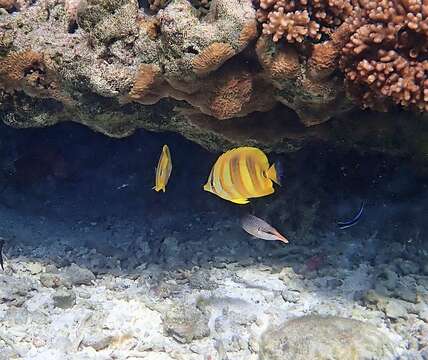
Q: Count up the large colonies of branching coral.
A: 2